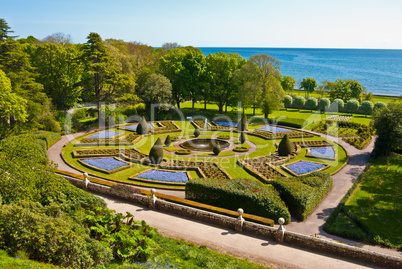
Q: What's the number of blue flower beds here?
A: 8